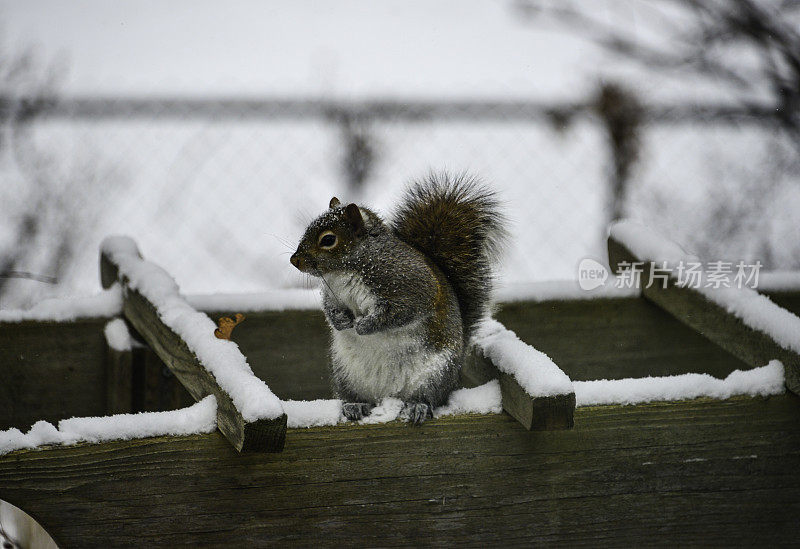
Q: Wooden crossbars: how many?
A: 3